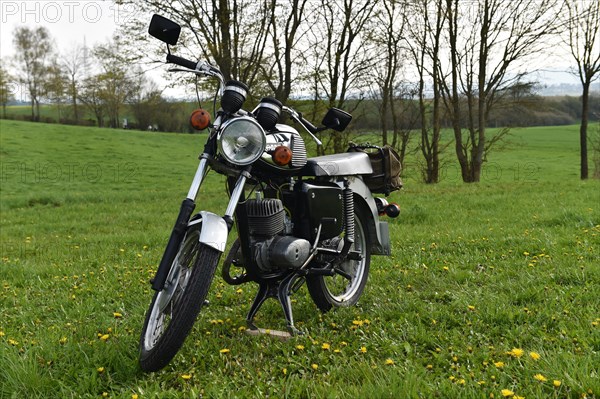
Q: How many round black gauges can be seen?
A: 2